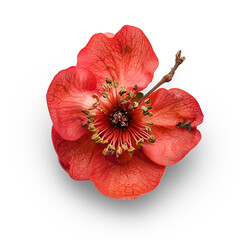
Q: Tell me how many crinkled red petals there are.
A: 5